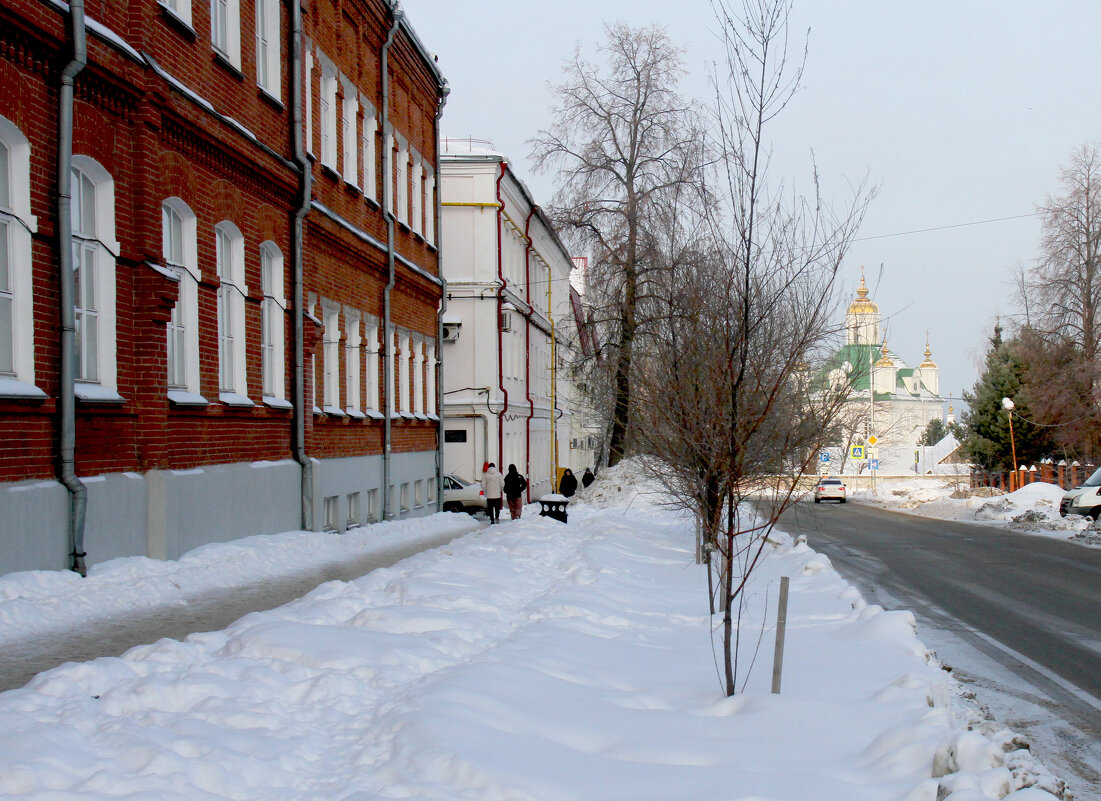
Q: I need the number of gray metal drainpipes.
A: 4